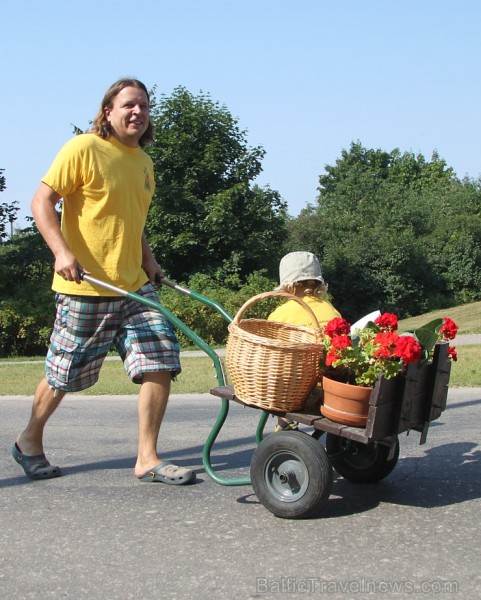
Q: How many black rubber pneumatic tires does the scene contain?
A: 2